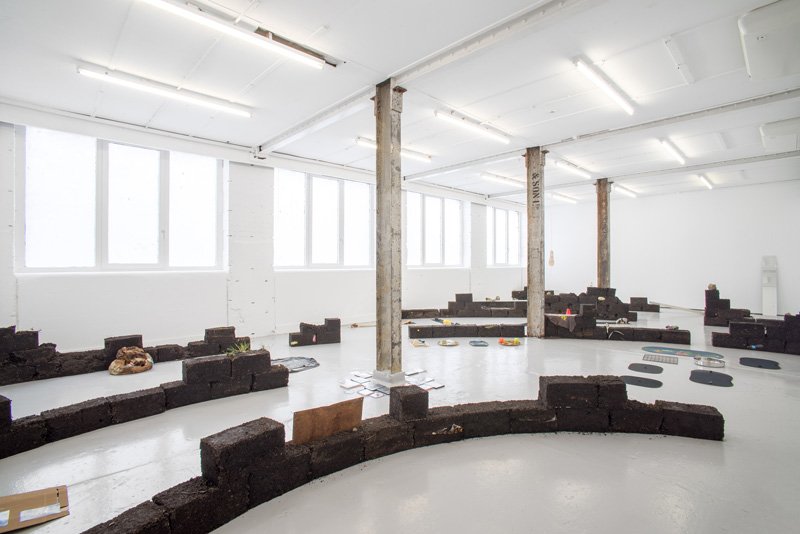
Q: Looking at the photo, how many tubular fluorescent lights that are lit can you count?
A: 11